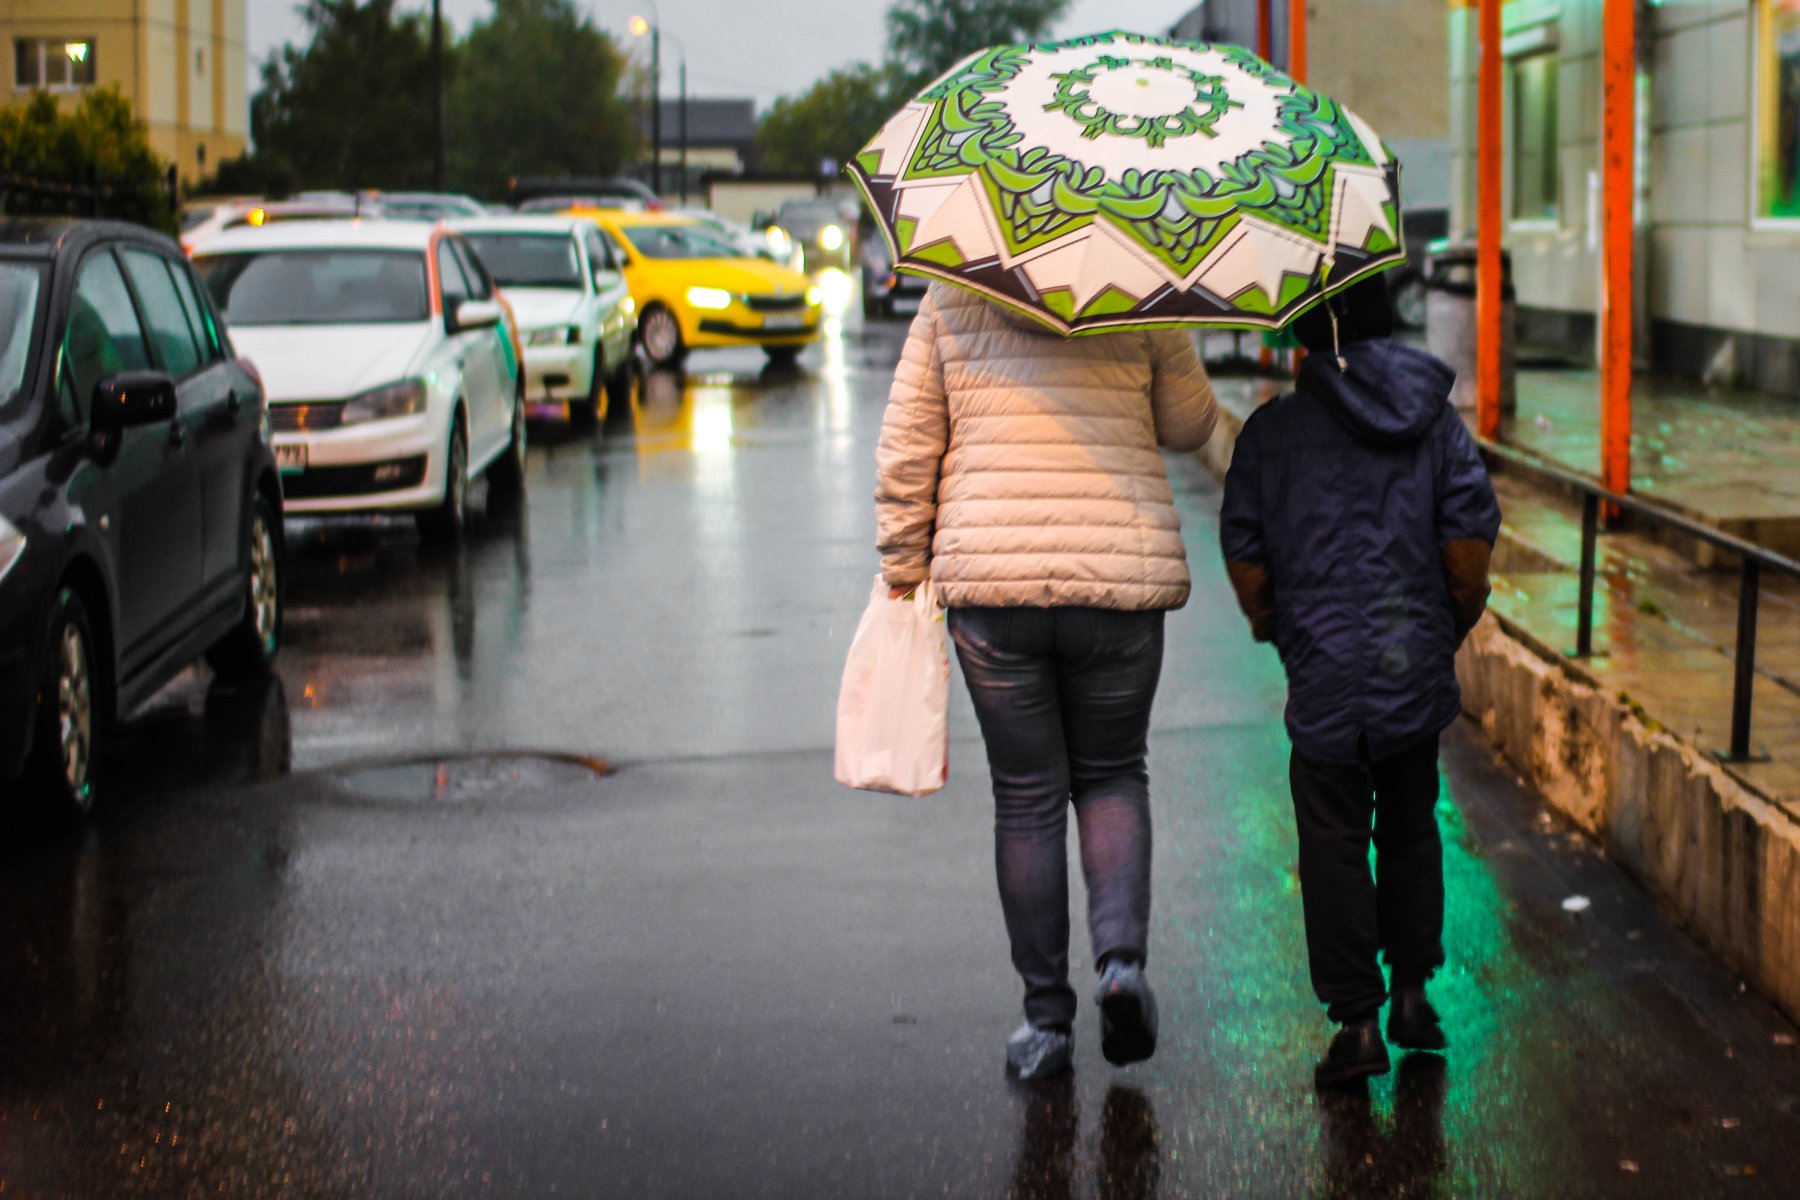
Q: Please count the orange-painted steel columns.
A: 4